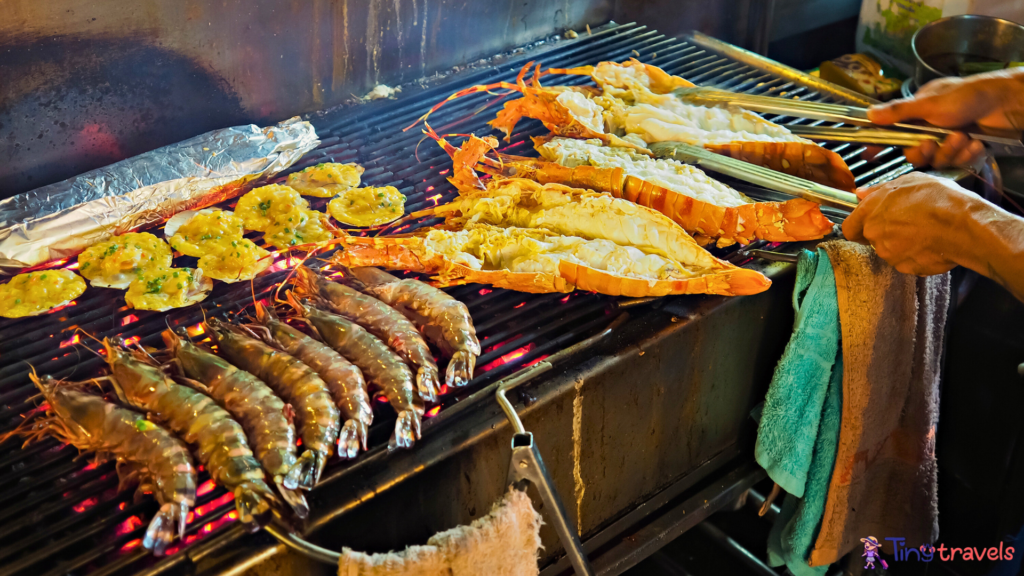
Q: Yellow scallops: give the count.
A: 9